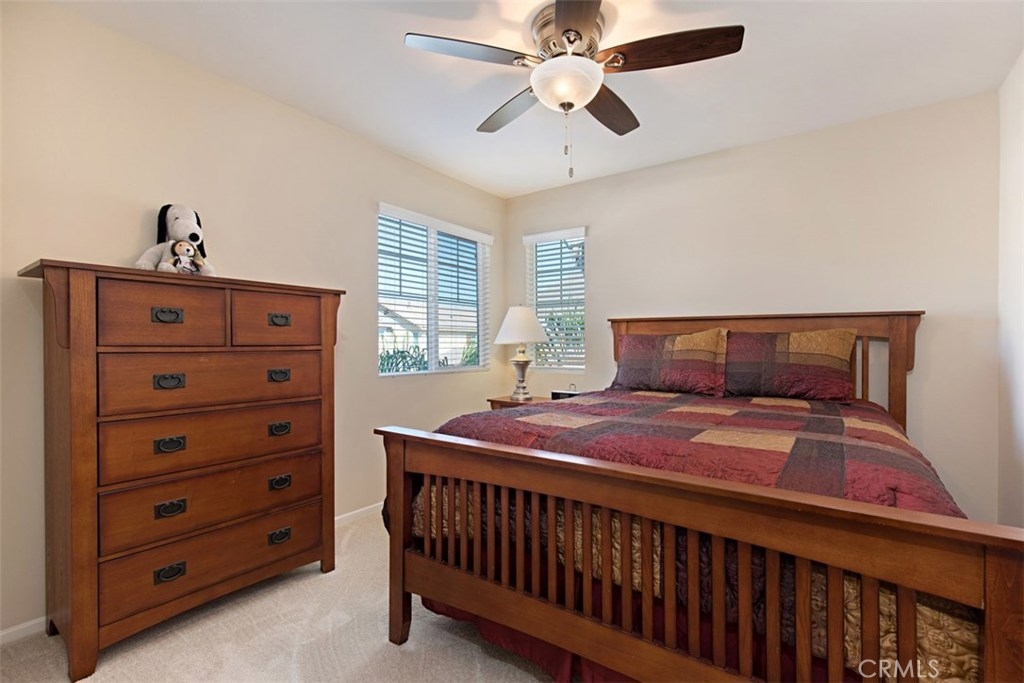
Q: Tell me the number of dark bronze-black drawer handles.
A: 10